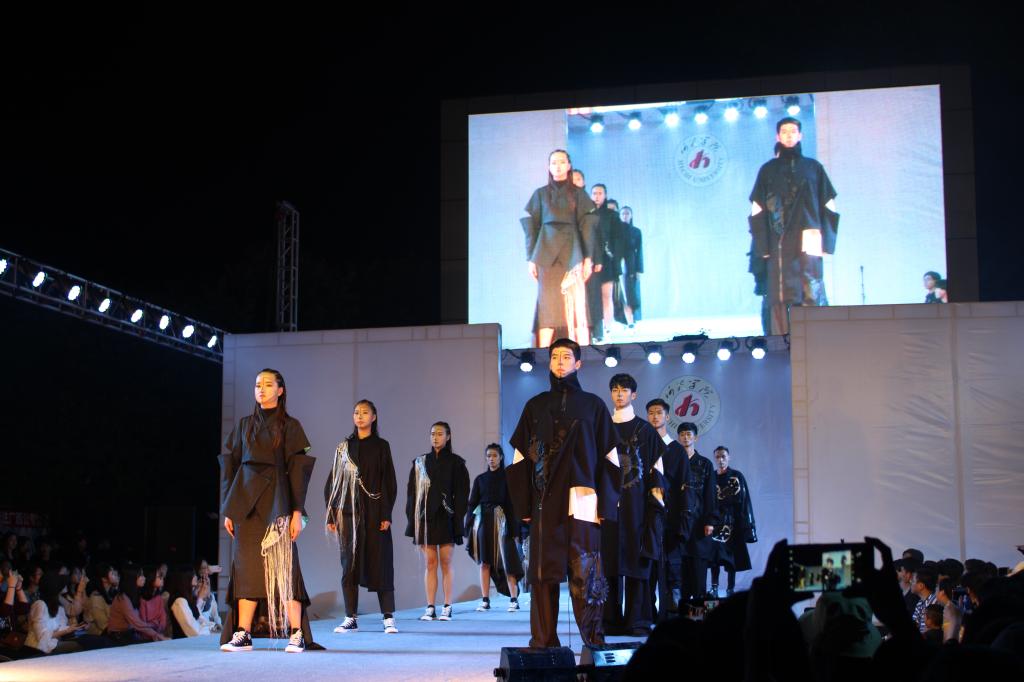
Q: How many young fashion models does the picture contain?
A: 9